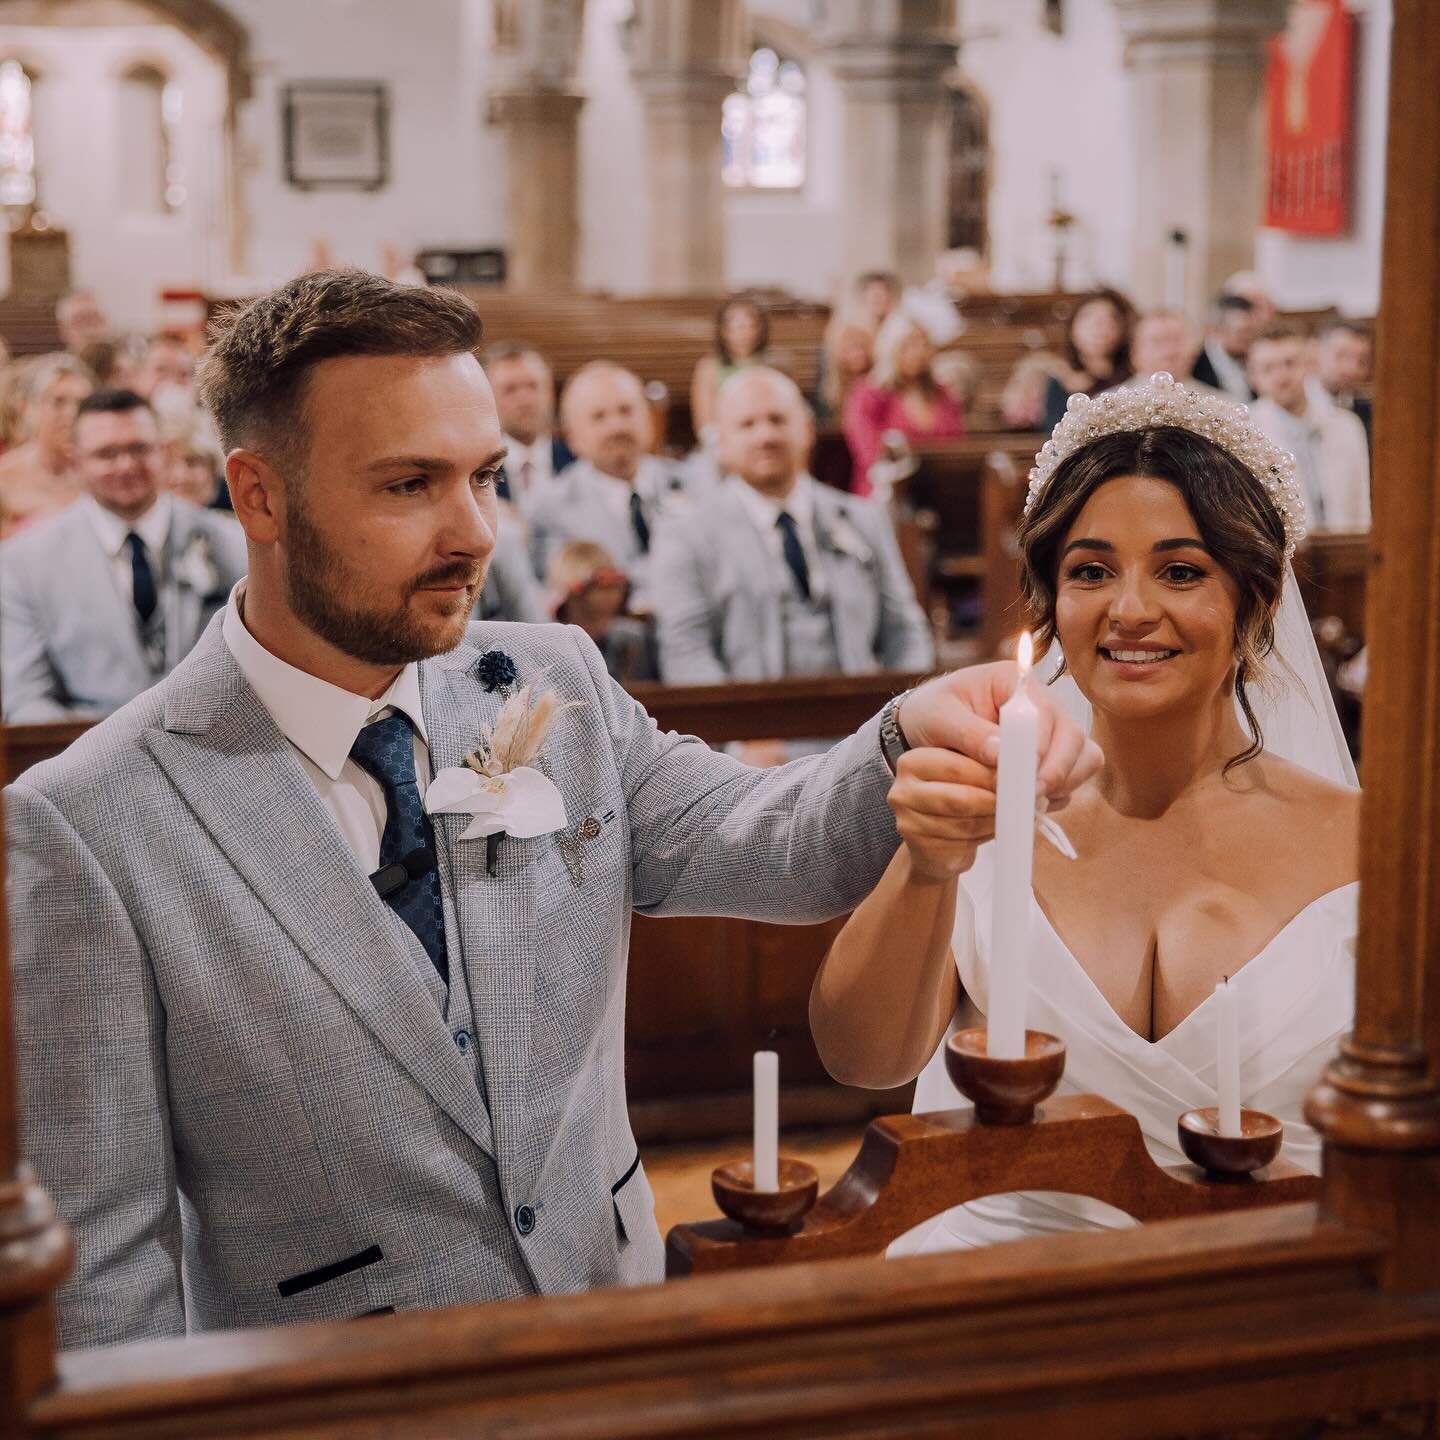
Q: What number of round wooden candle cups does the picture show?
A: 3